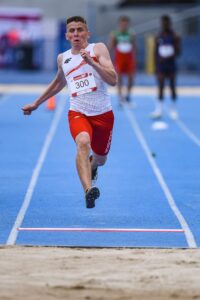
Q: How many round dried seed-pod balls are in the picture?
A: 0